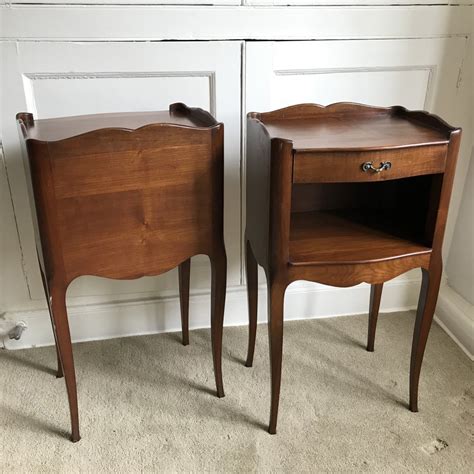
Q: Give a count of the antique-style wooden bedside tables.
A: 2